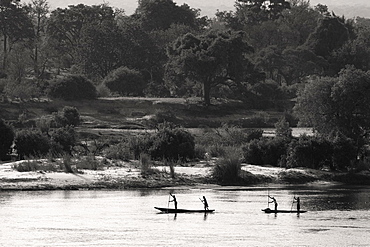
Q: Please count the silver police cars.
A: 0